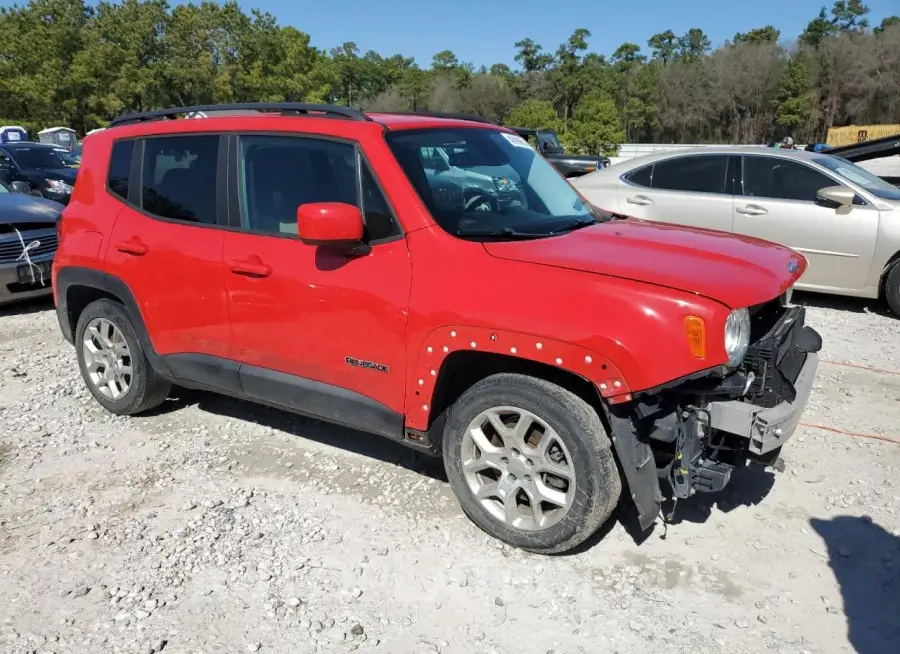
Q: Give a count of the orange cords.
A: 2